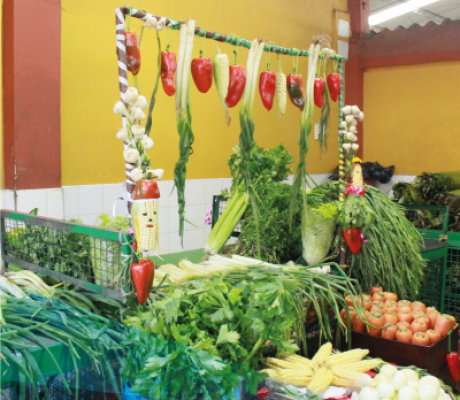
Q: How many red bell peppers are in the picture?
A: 12